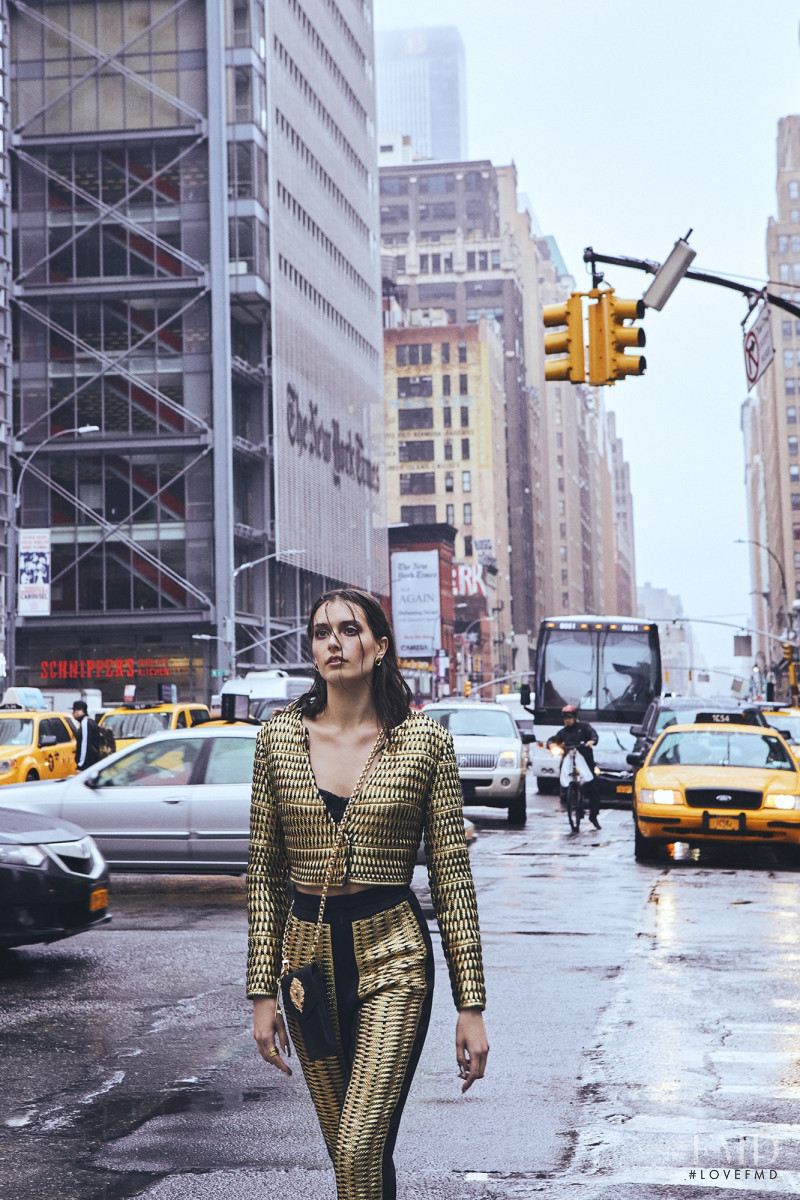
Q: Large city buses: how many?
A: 1